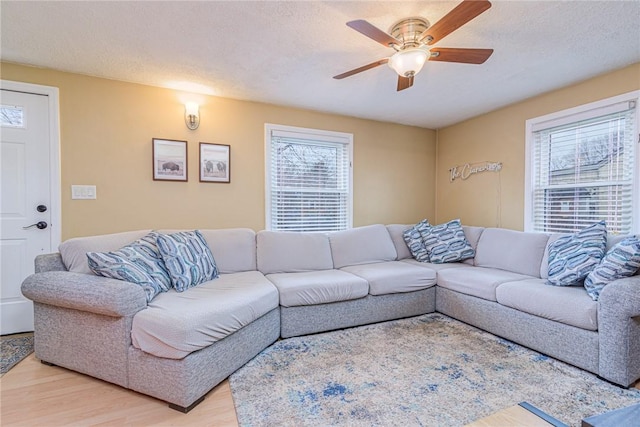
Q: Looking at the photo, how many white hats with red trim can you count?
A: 0